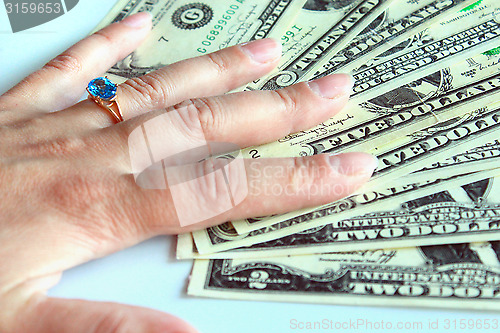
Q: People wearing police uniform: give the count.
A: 0